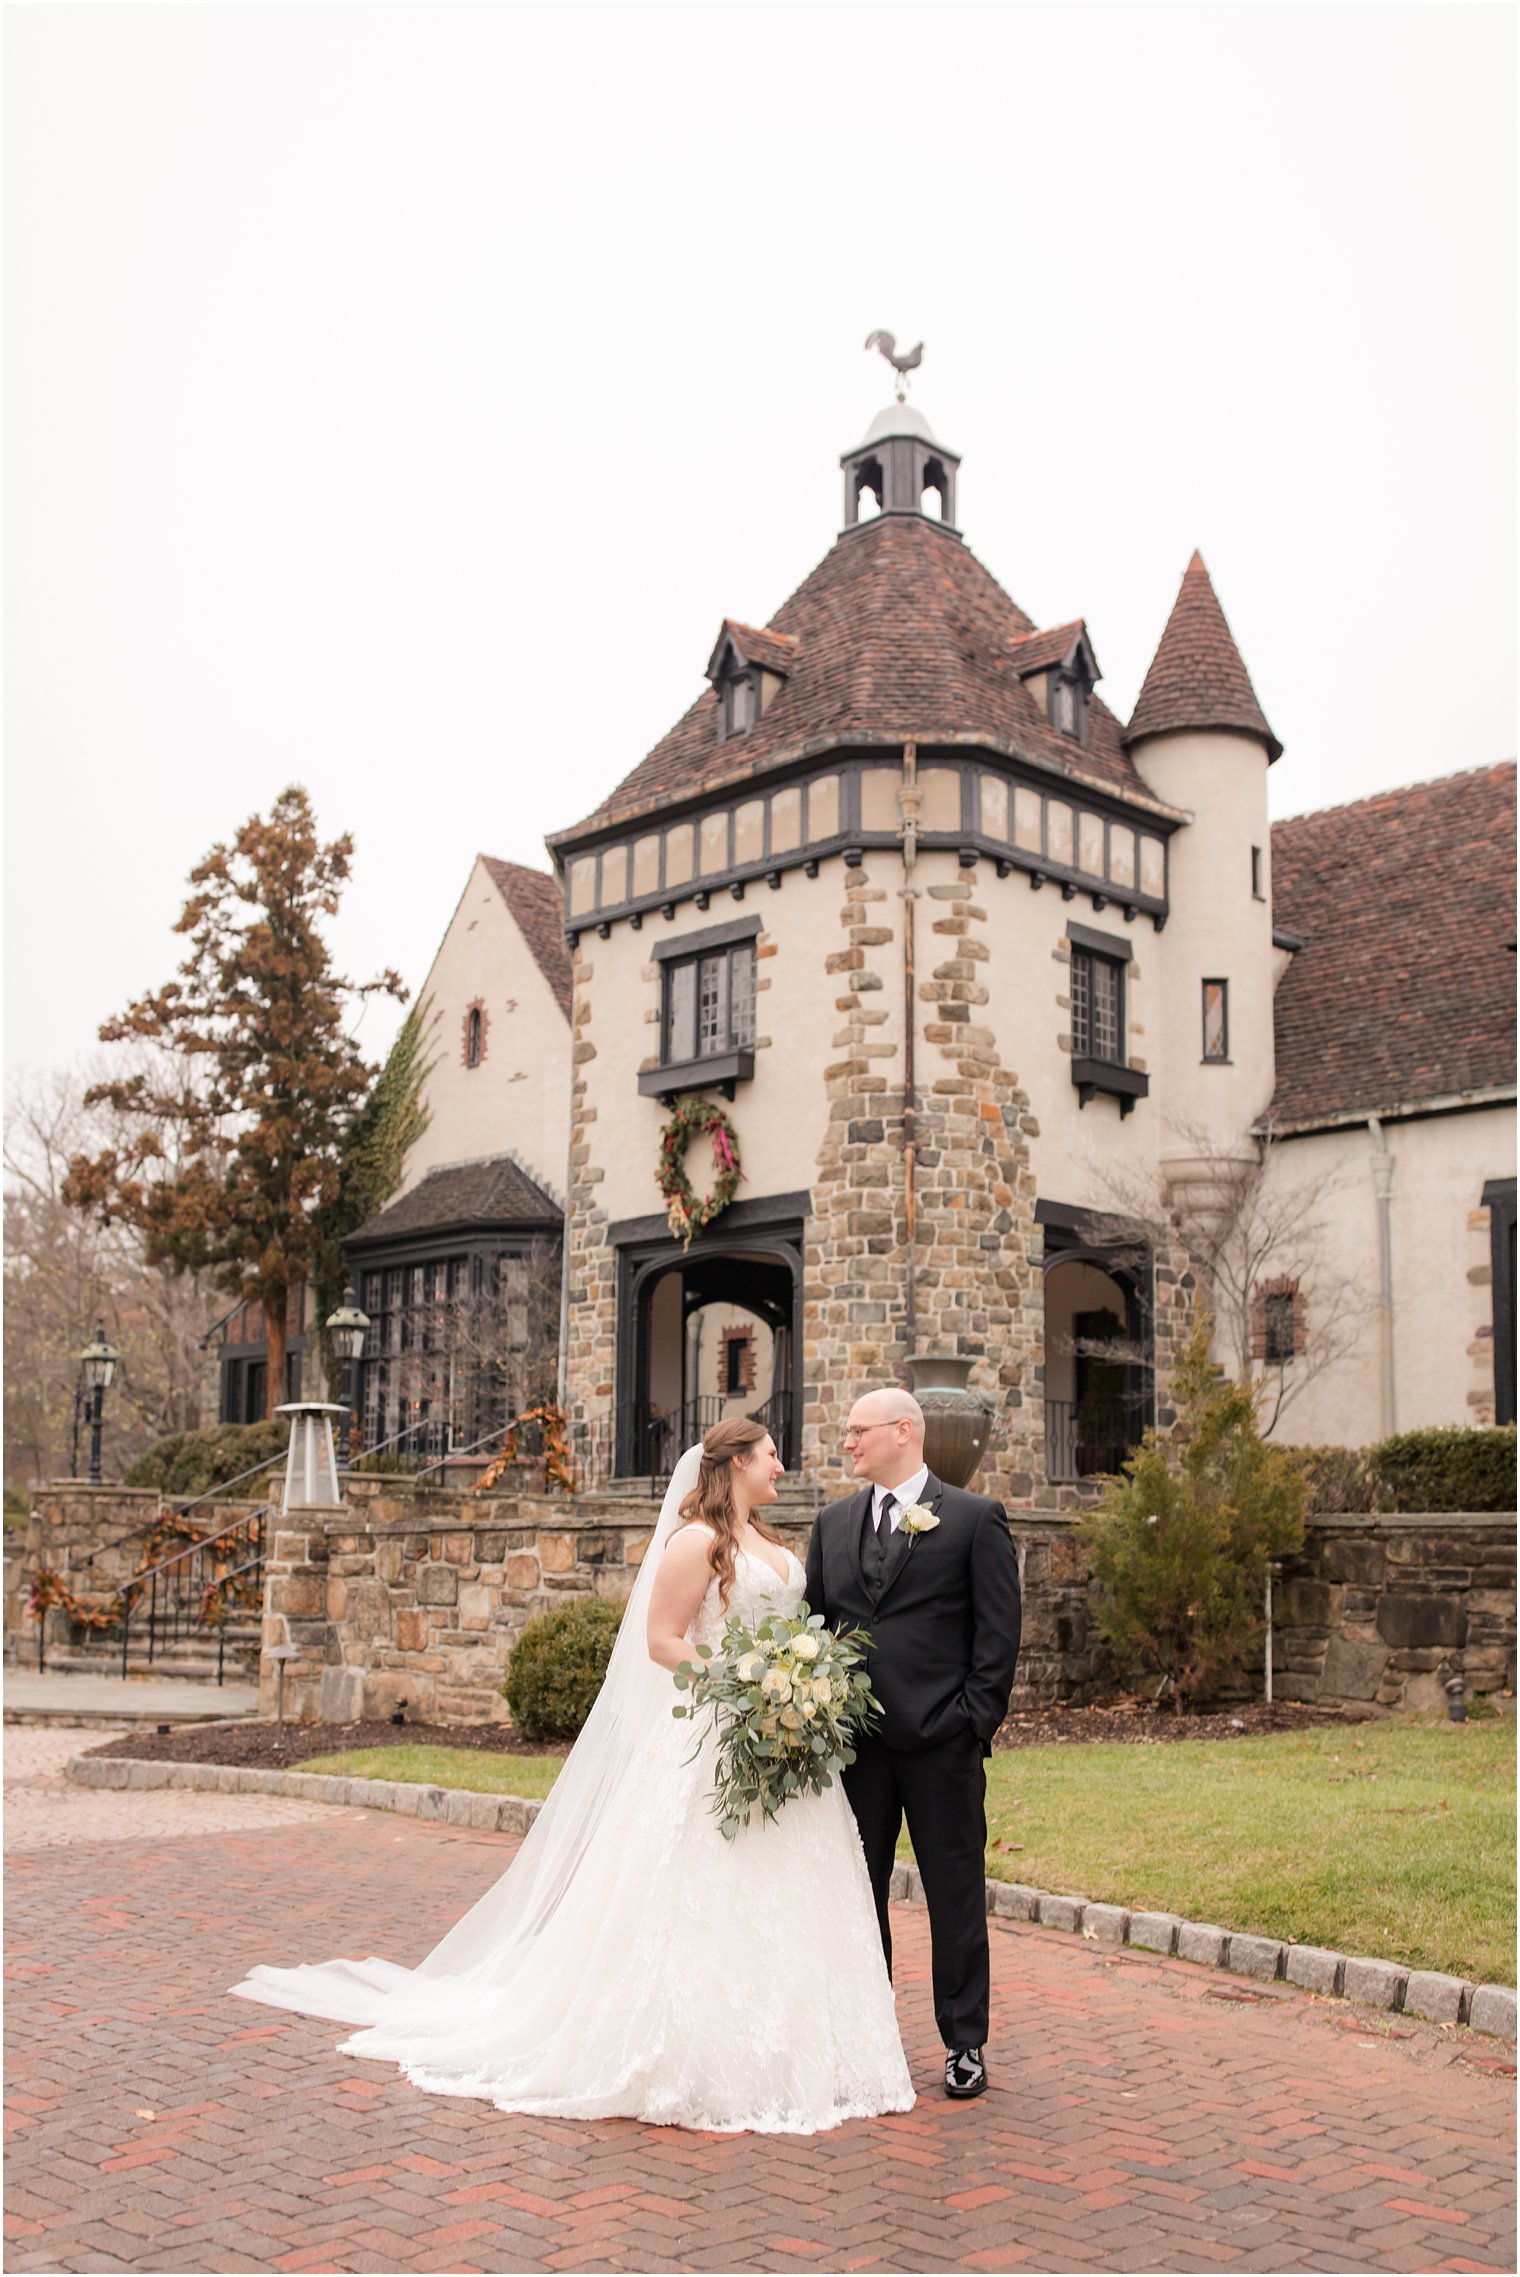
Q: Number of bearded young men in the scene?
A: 0